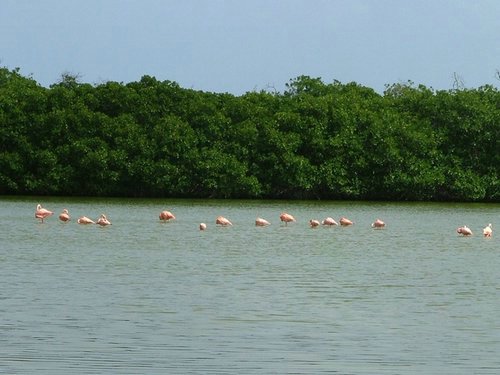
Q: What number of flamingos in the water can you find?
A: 15